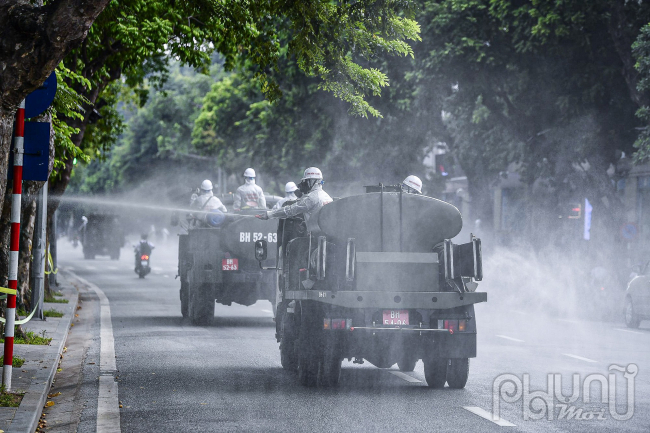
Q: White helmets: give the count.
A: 5